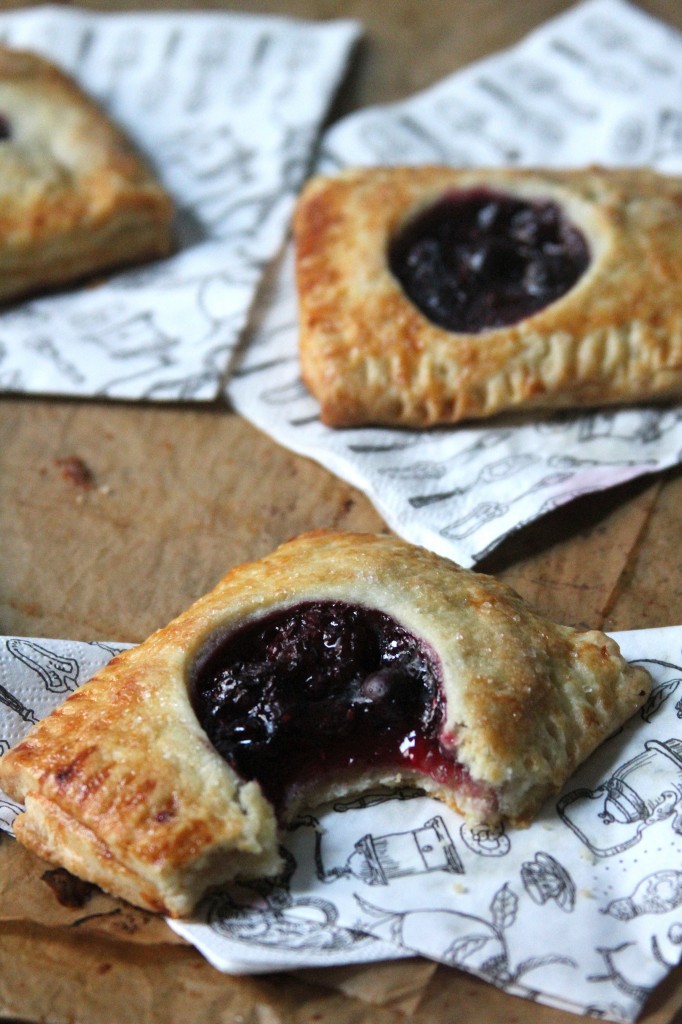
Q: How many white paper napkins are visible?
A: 3